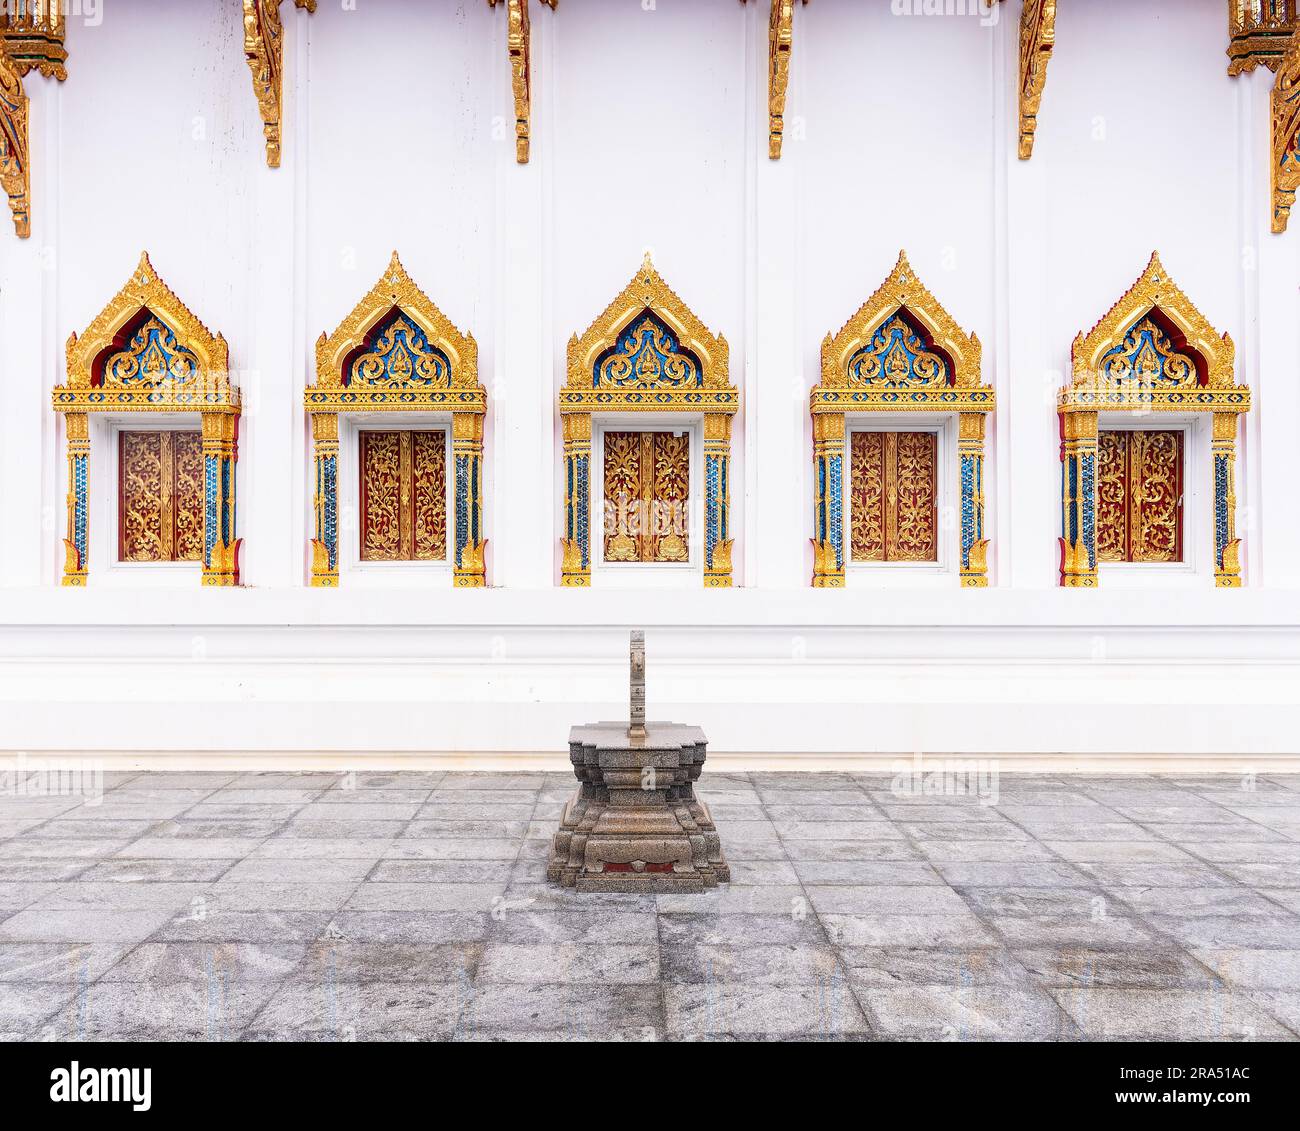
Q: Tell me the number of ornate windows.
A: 5